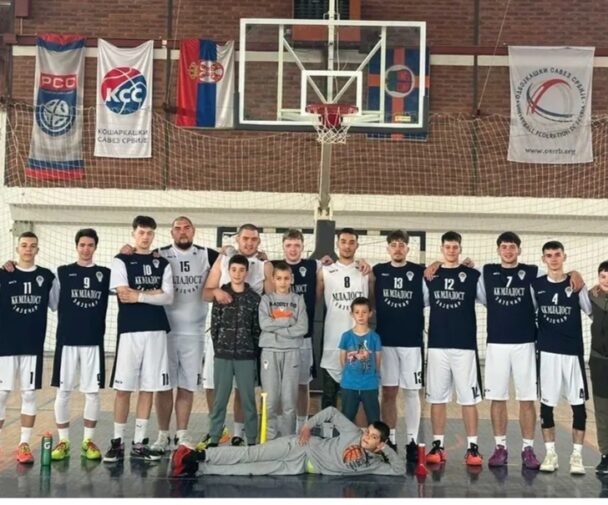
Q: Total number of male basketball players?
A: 11